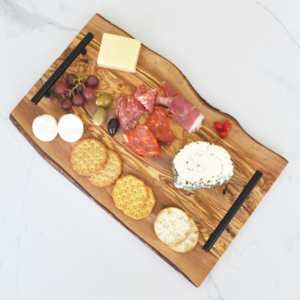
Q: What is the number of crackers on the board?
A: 6